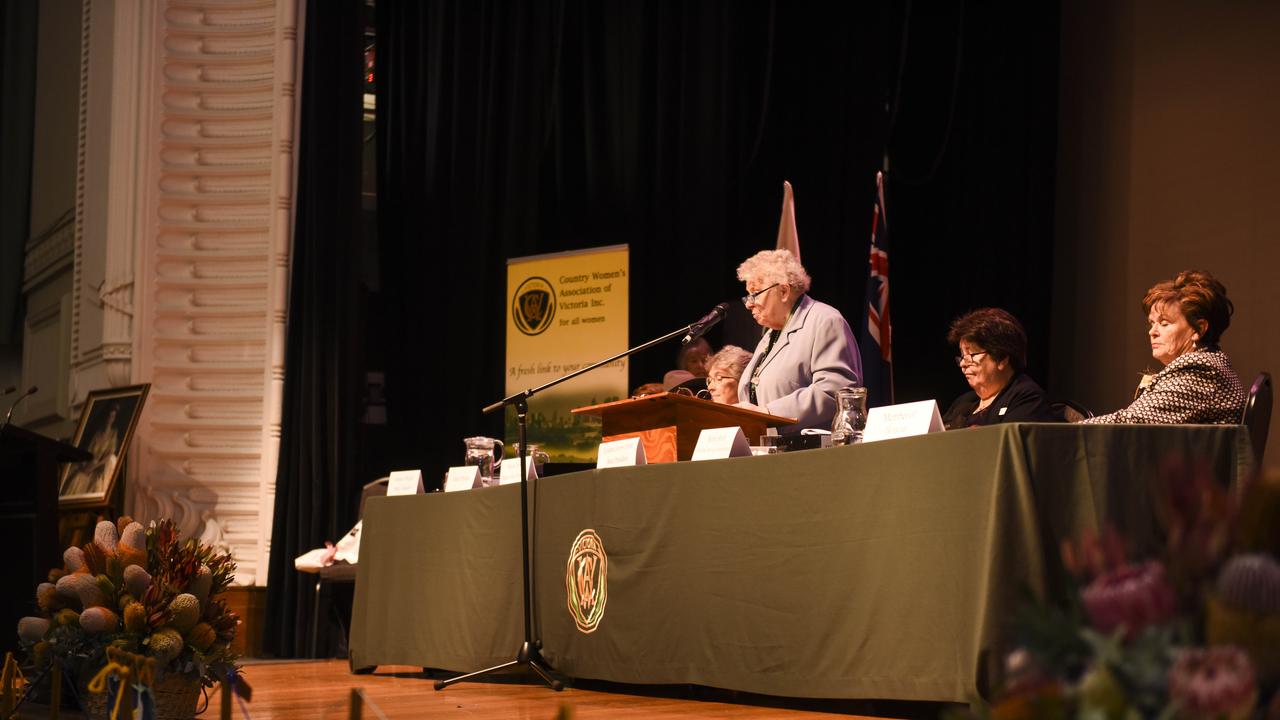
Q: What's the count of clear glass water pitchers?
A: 3